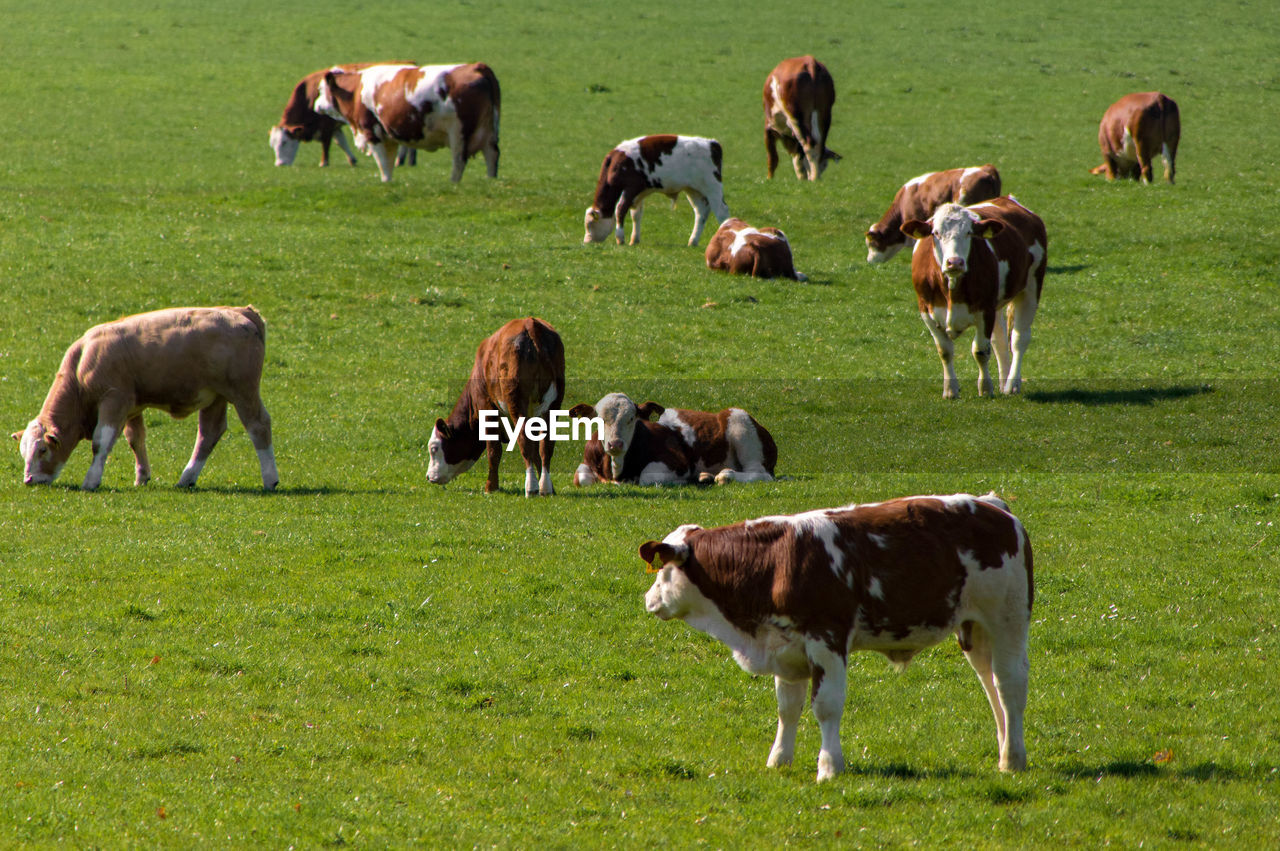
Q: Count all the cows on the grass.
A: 12